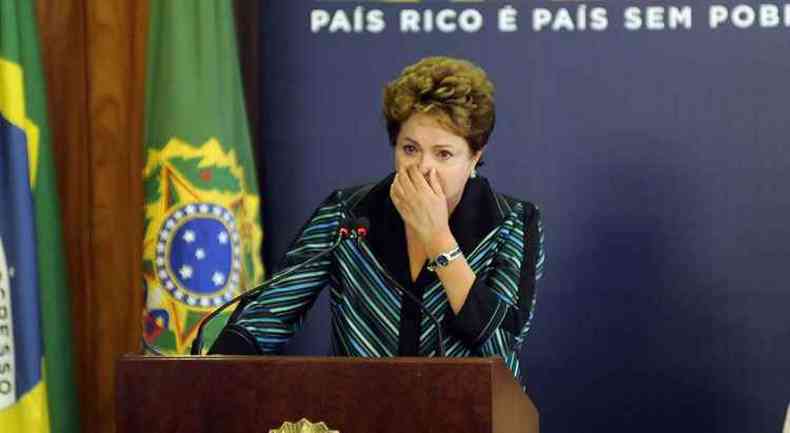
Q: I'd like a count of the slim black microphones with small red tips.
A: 2